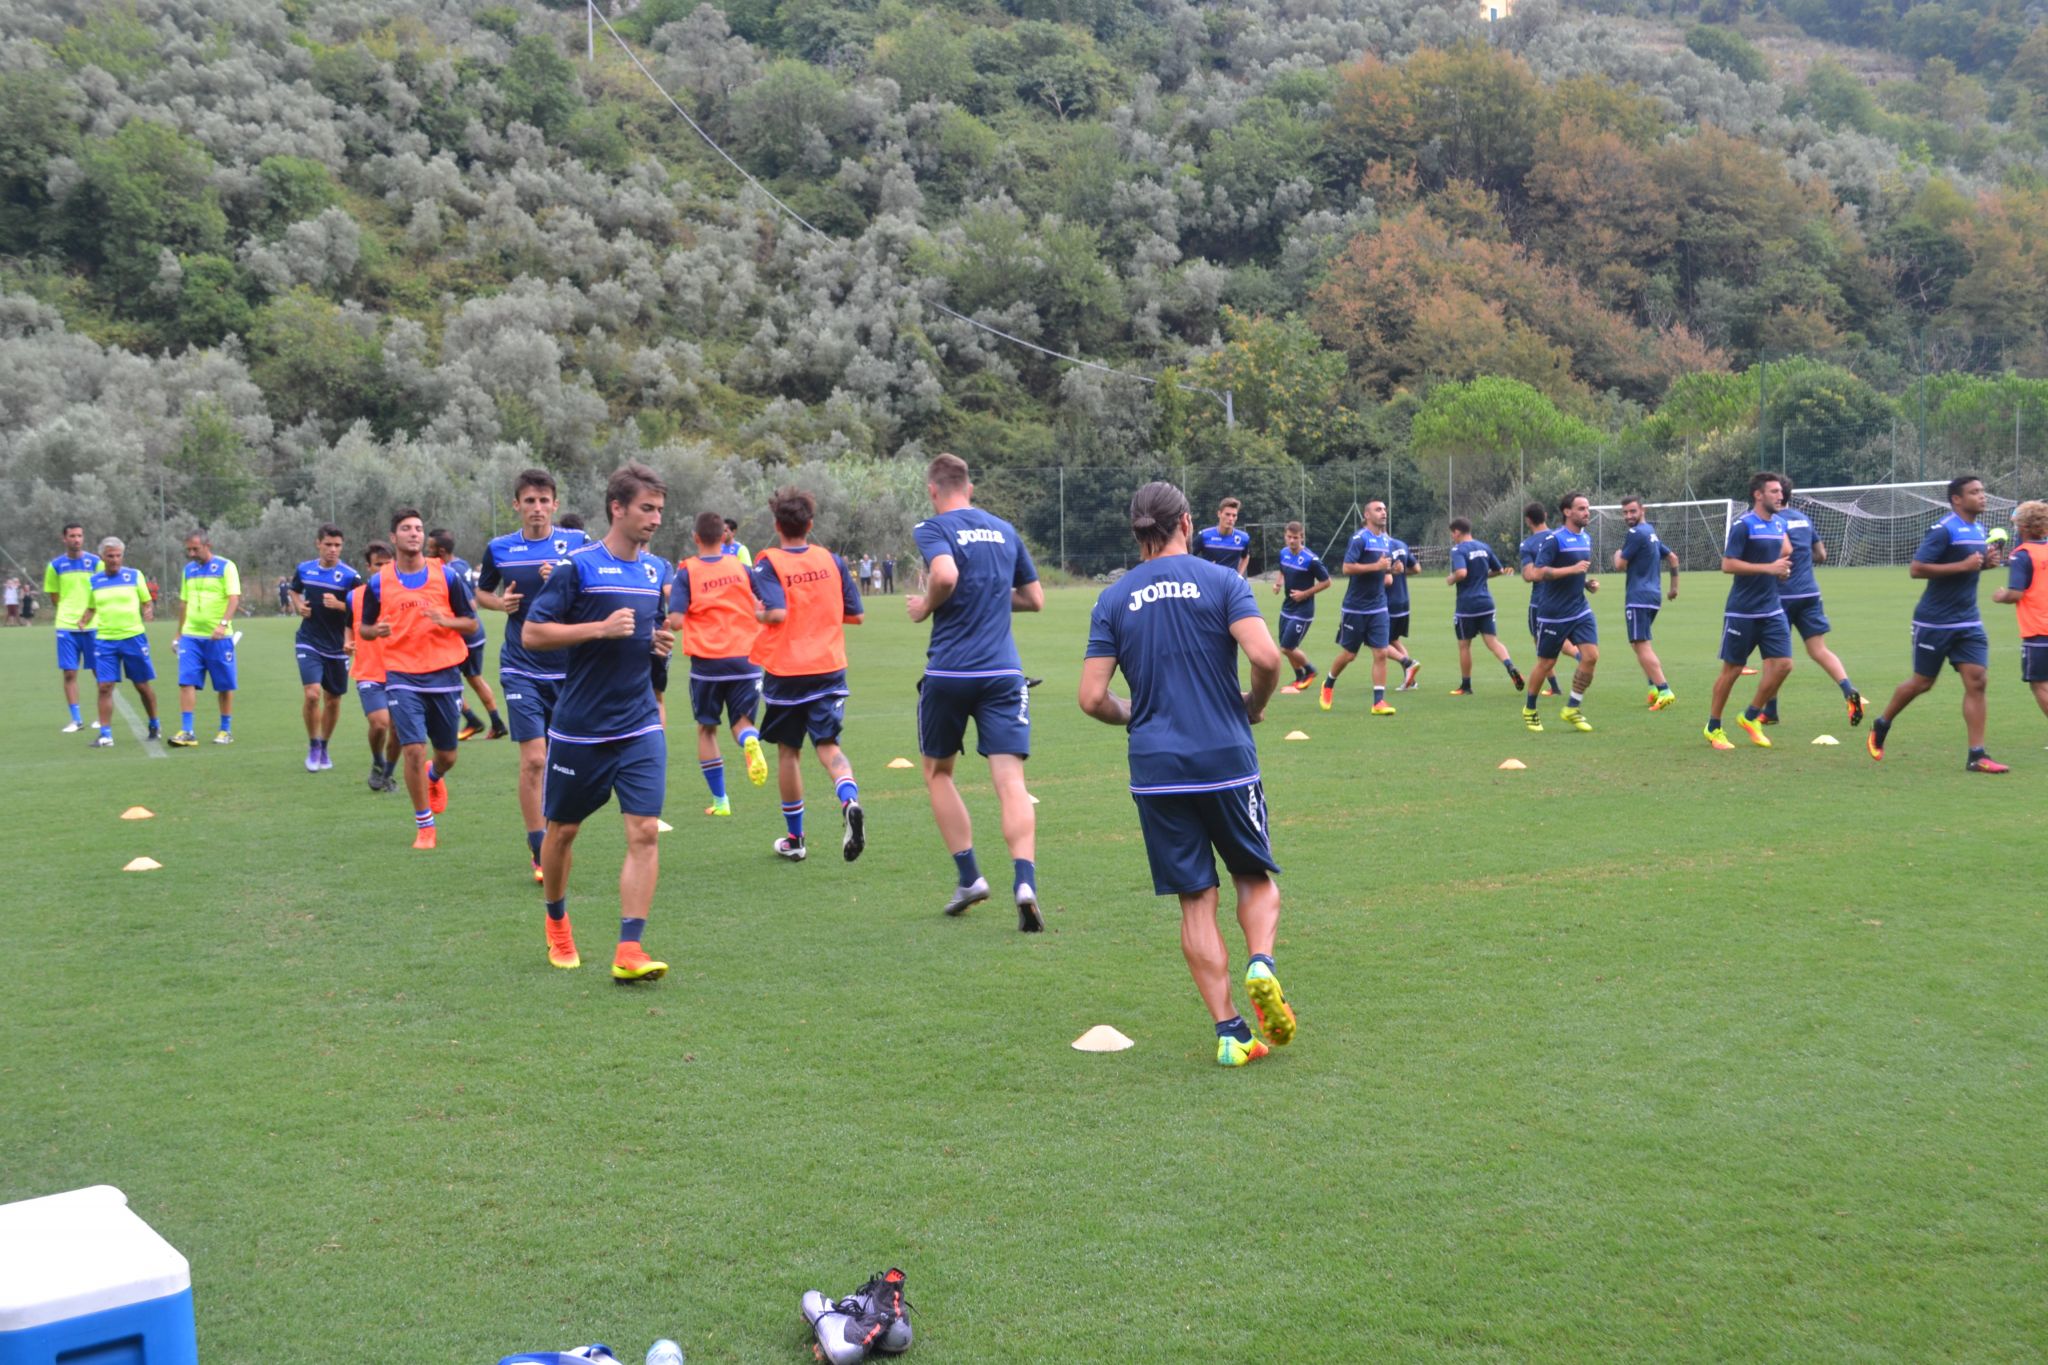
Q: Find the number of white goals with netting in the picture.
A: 2